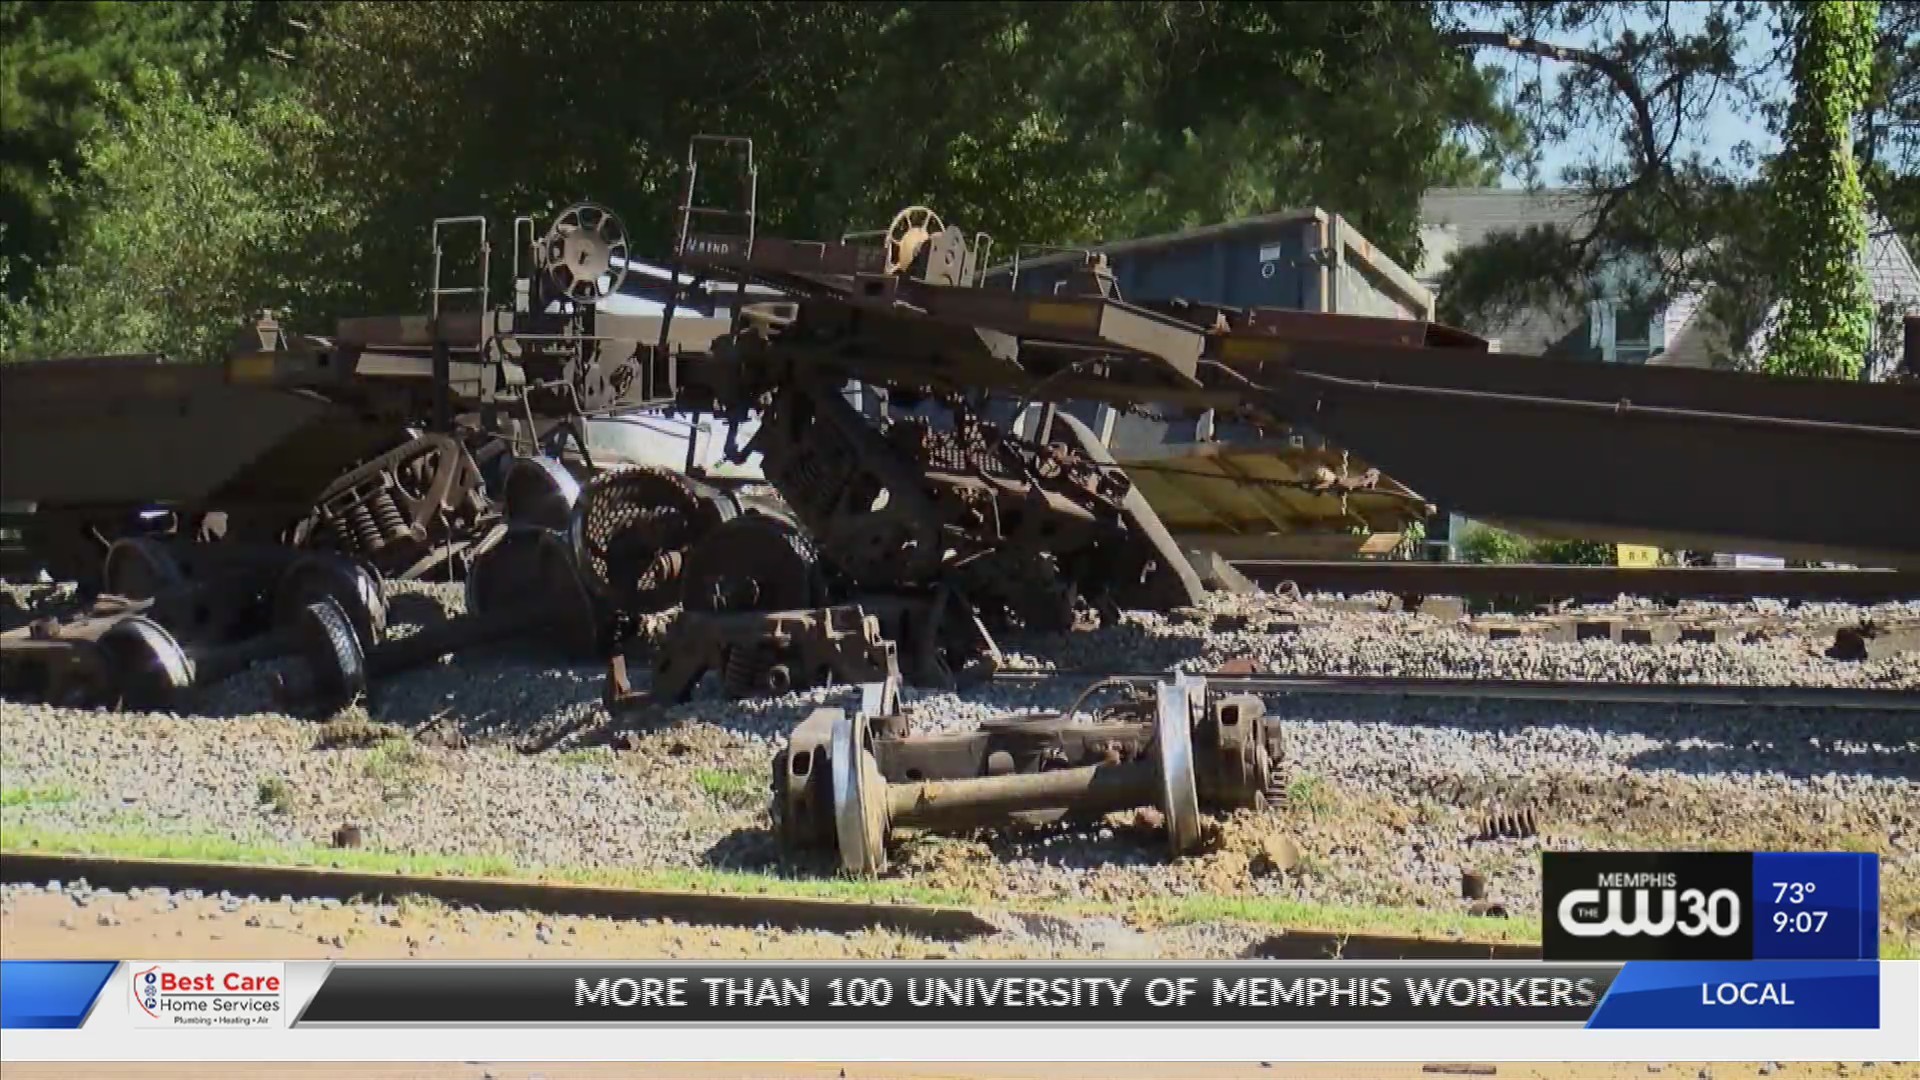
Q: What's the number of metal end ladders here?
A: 2